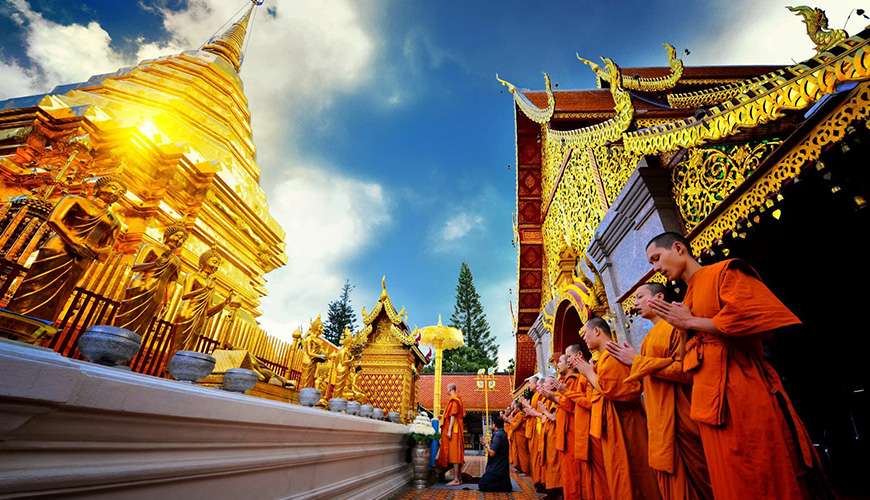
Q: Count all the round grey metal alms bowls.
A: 9